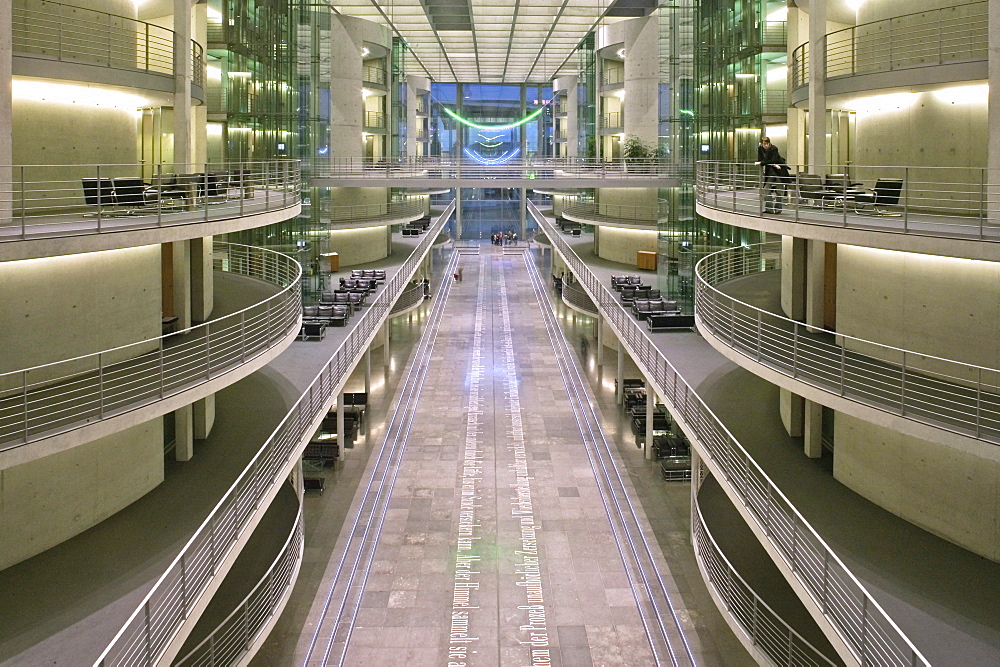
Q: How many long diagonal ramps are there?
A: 2